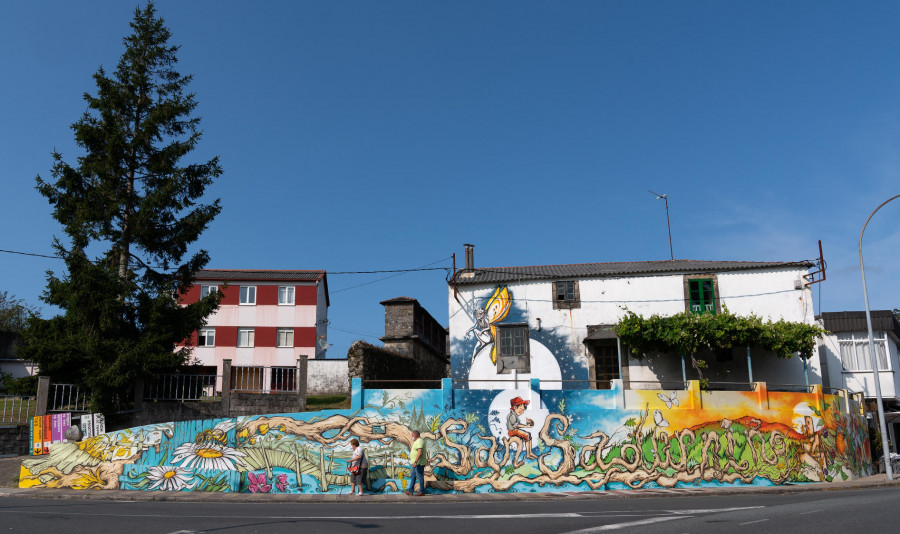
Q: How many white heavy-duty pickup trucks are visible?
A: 0